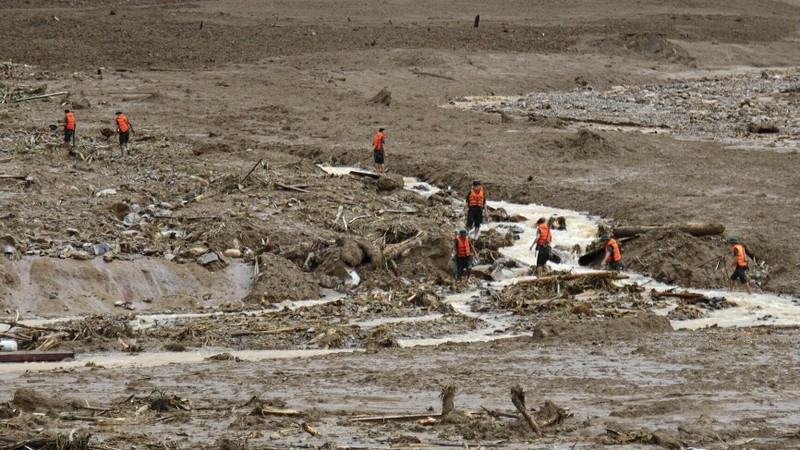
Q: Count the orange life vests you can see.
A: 8